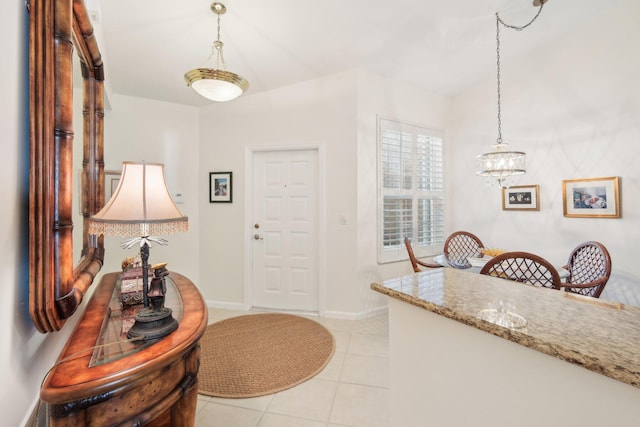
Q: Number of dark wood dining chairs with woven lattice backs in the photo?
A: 4